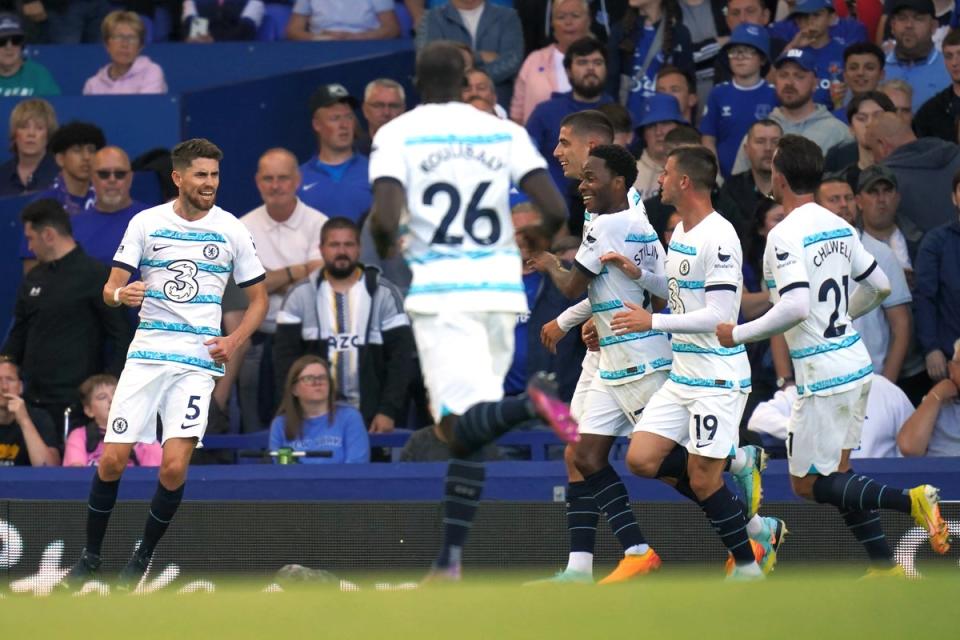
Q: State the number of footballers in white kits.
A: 6